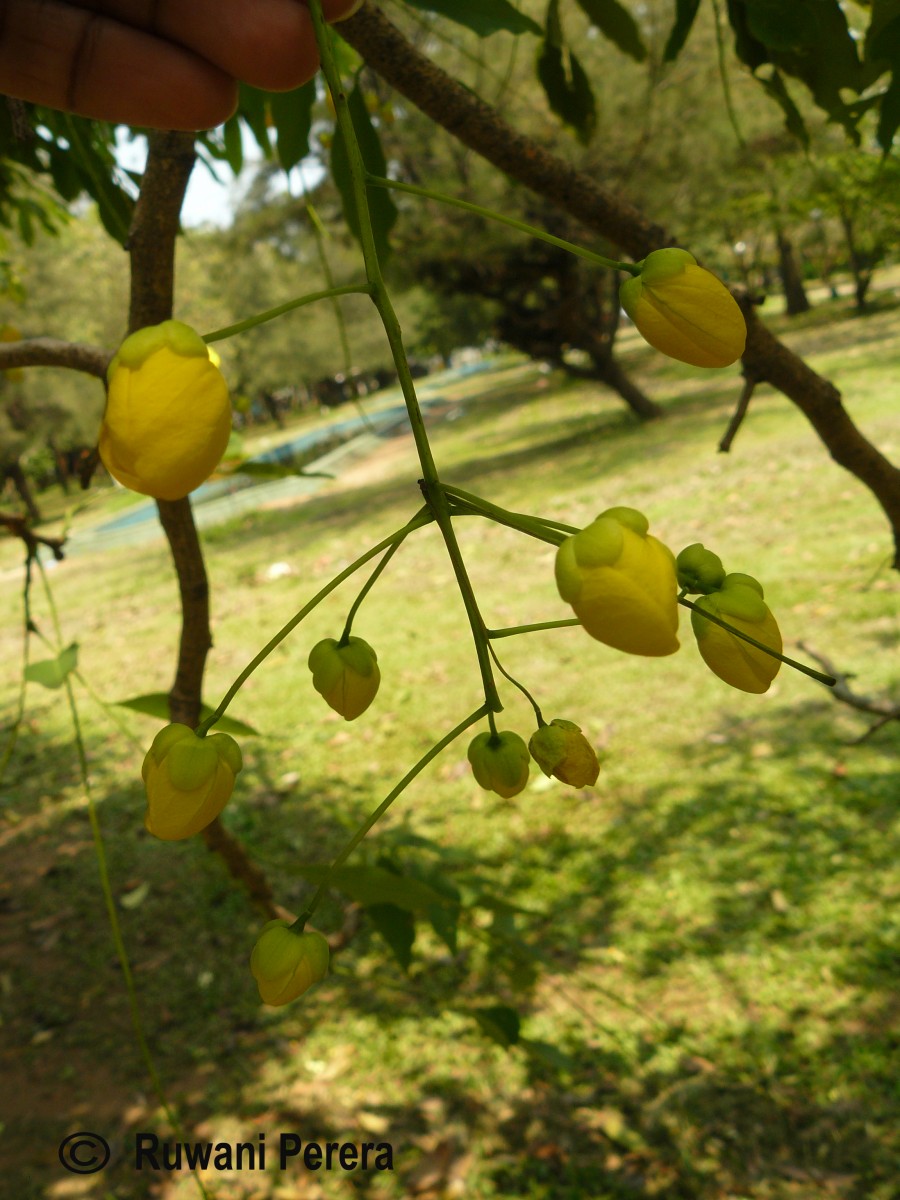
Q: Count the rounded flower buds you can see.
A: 10